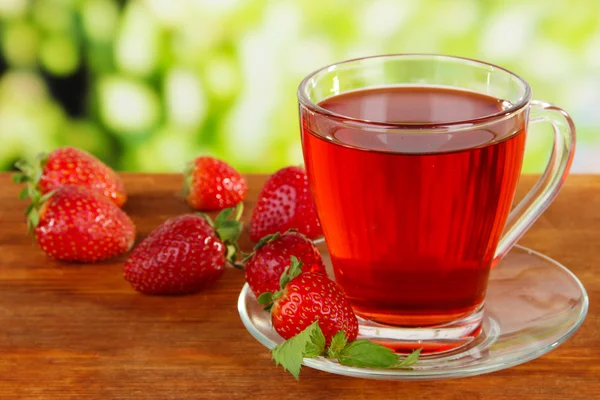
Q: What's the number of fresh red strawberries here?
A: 7